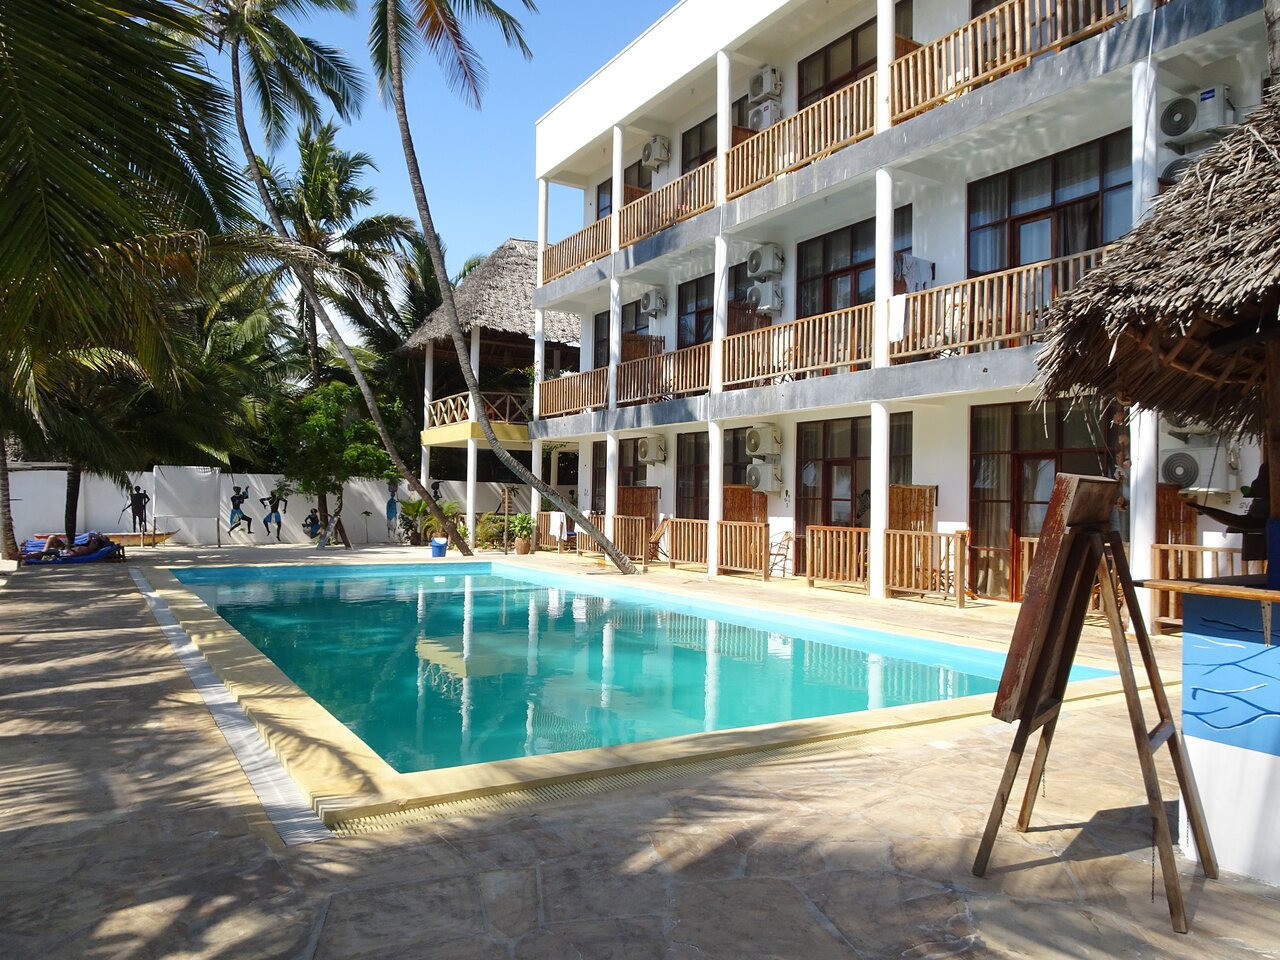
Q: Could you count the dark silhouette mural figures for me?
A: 6